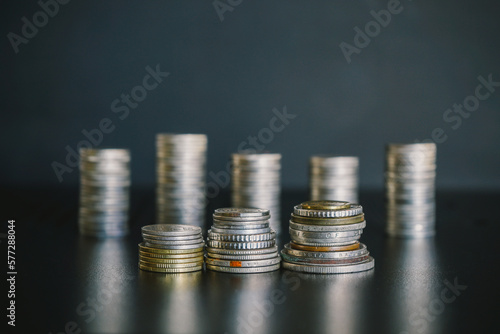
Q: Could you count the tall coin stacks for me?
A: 5